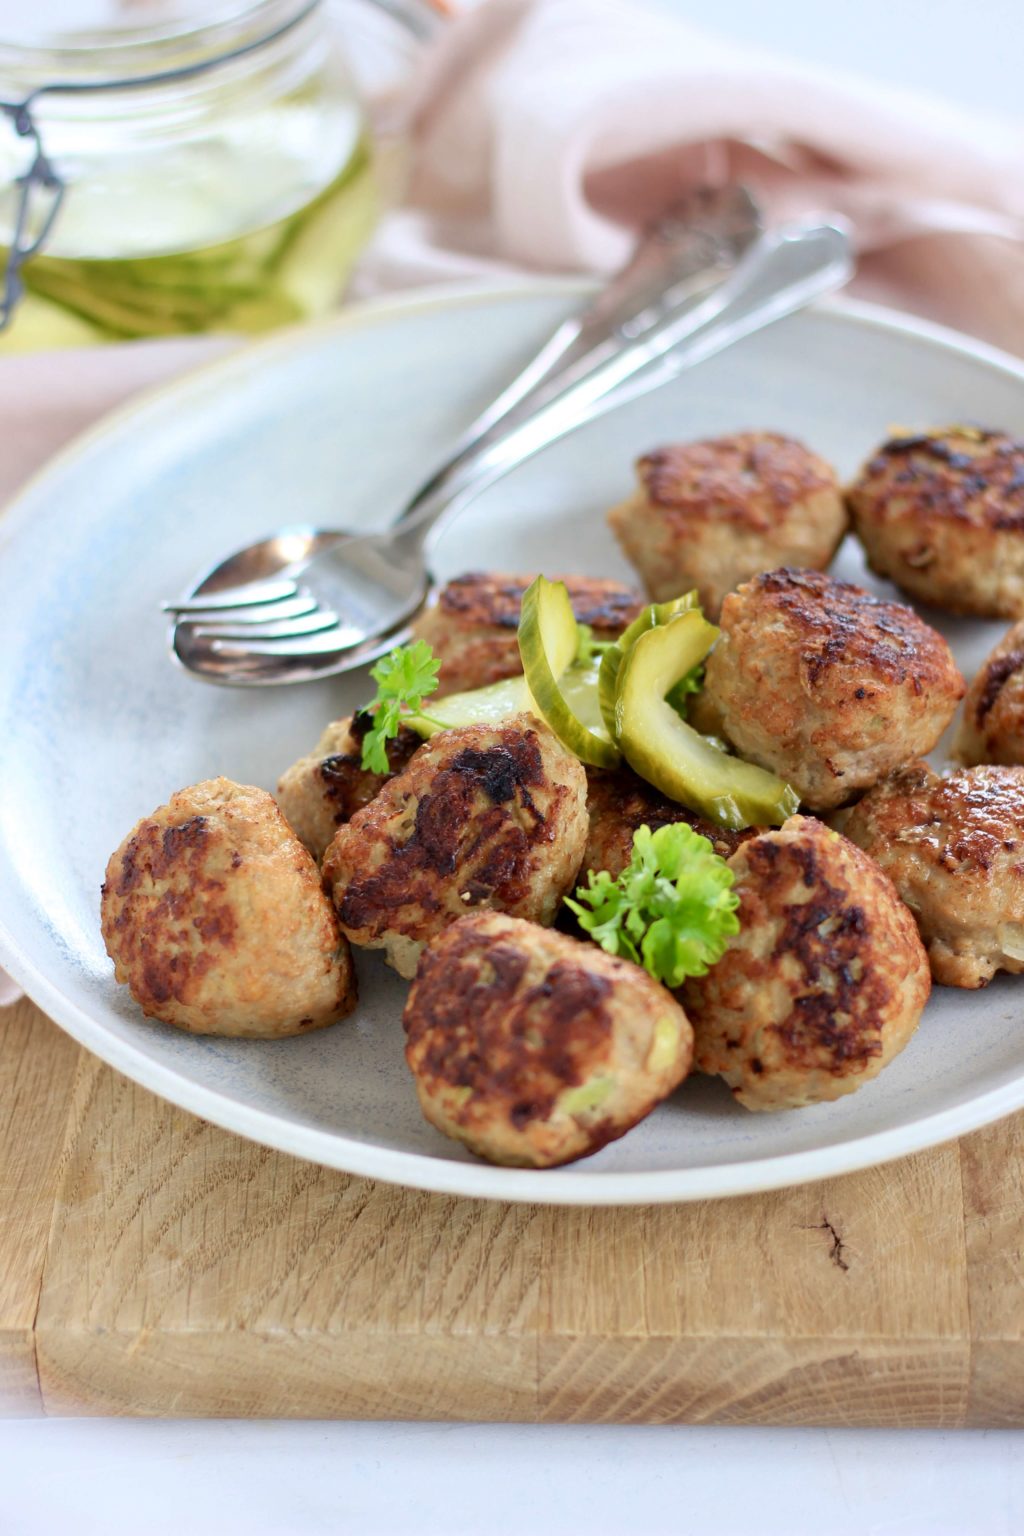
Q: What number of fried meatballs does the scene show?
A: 12